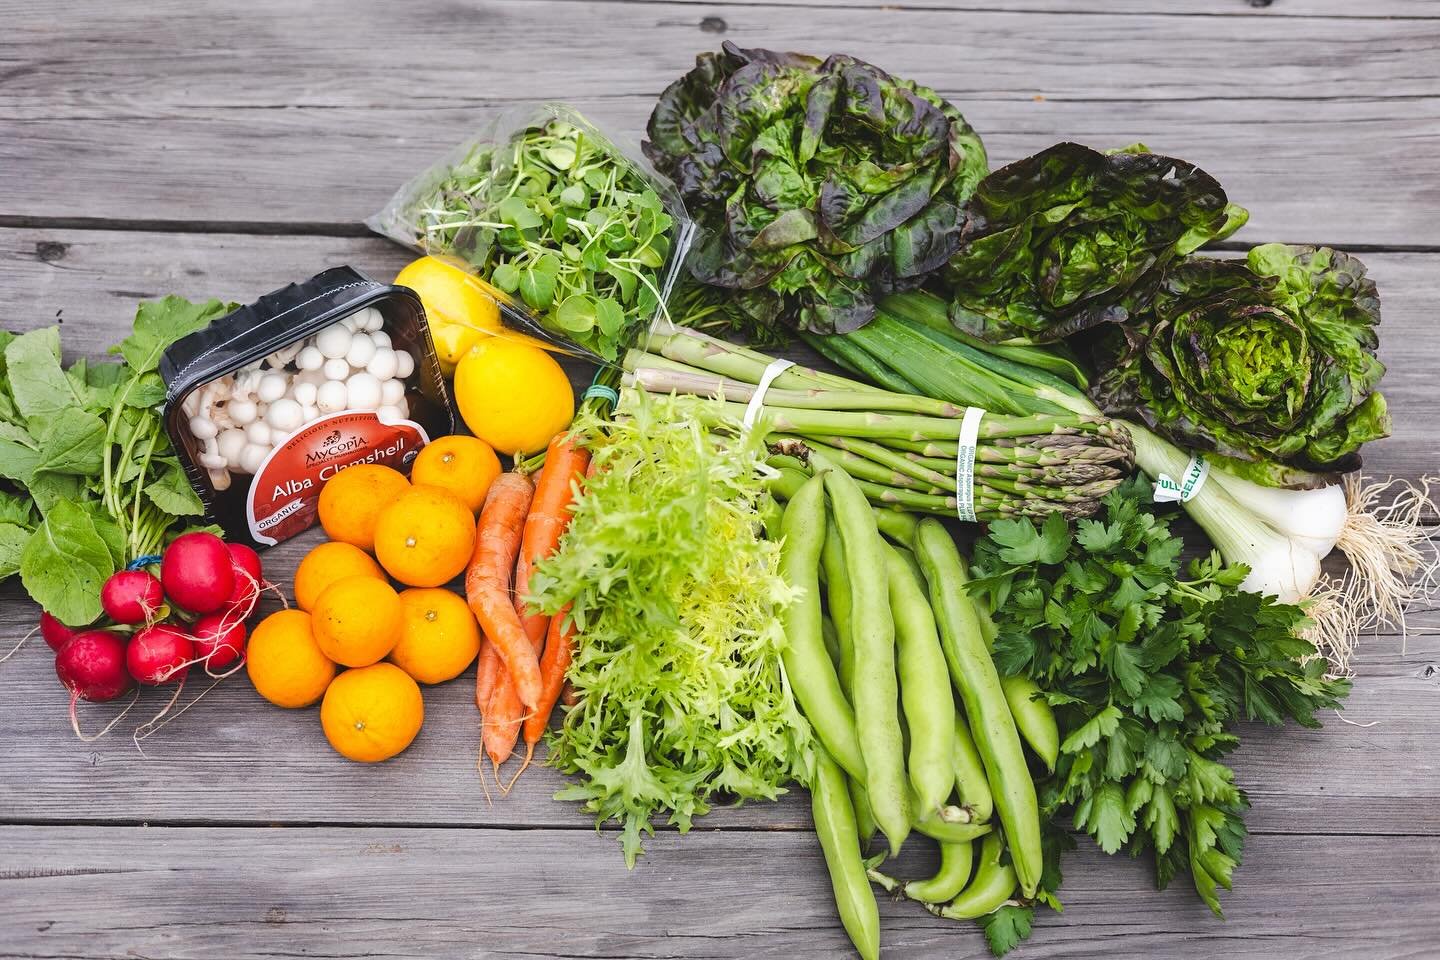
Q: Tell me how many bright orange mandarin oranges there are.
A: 8